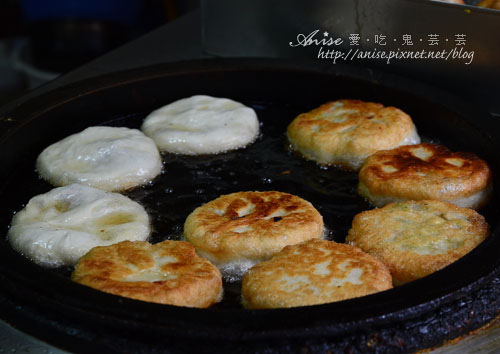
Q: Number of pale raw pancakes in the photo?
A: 3